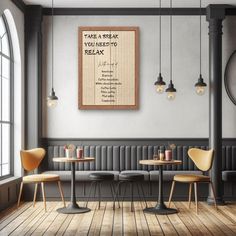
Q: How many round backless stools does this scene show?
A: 2